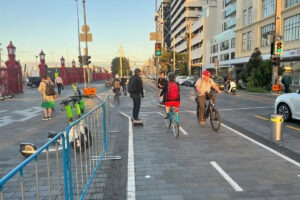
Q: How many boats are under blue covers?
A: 0